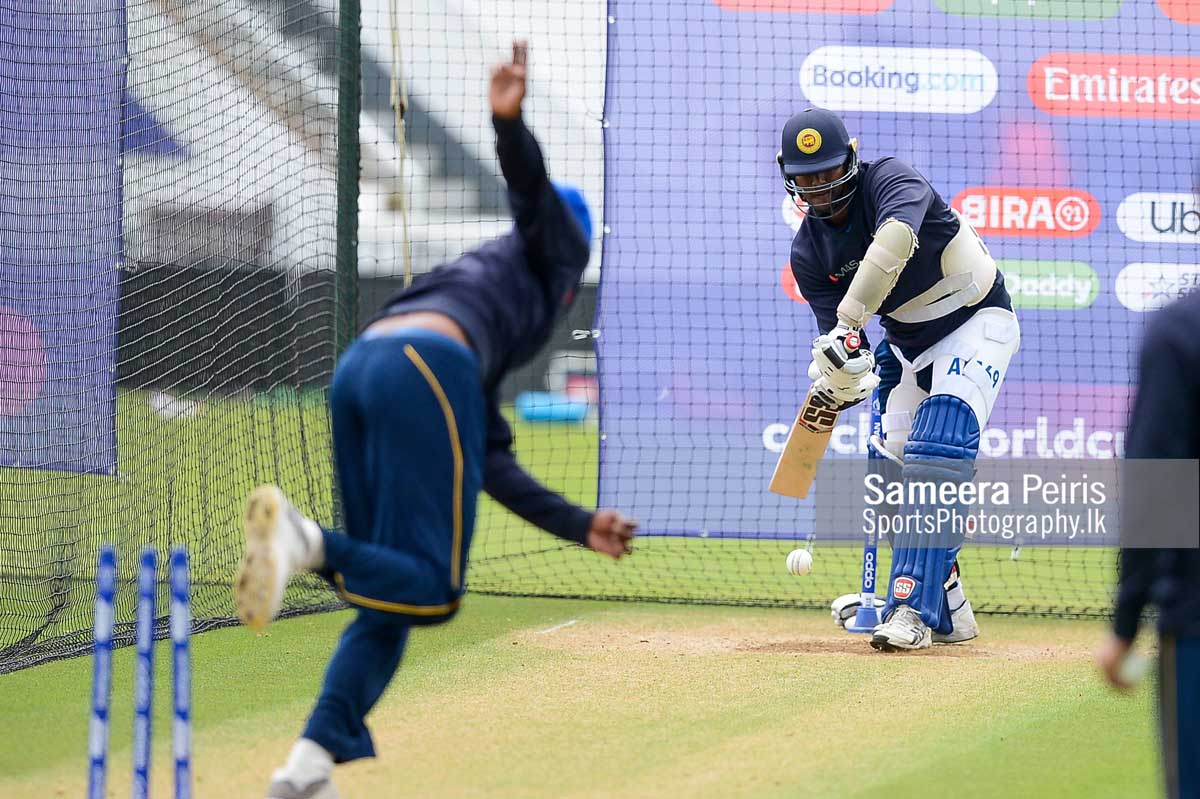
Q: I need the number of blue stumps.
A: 4